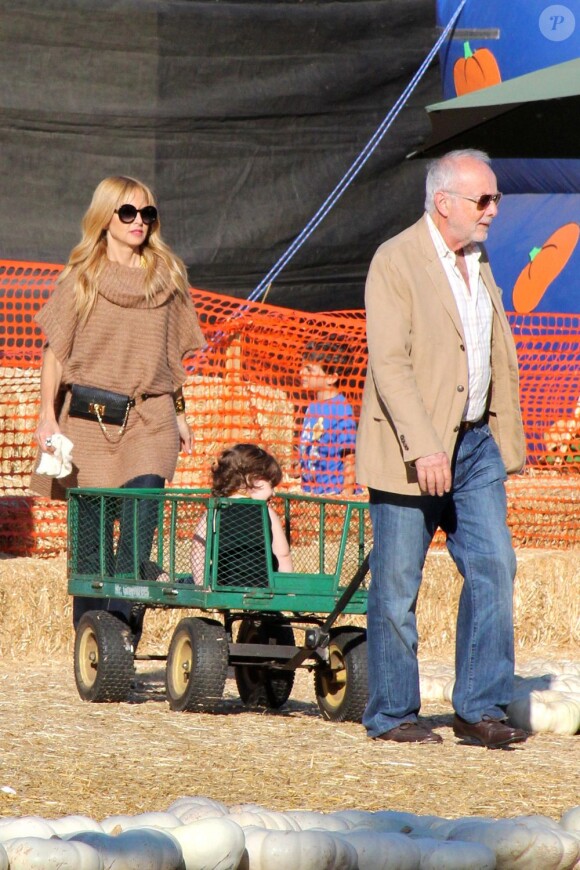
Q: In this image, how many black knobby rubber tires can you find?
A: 4